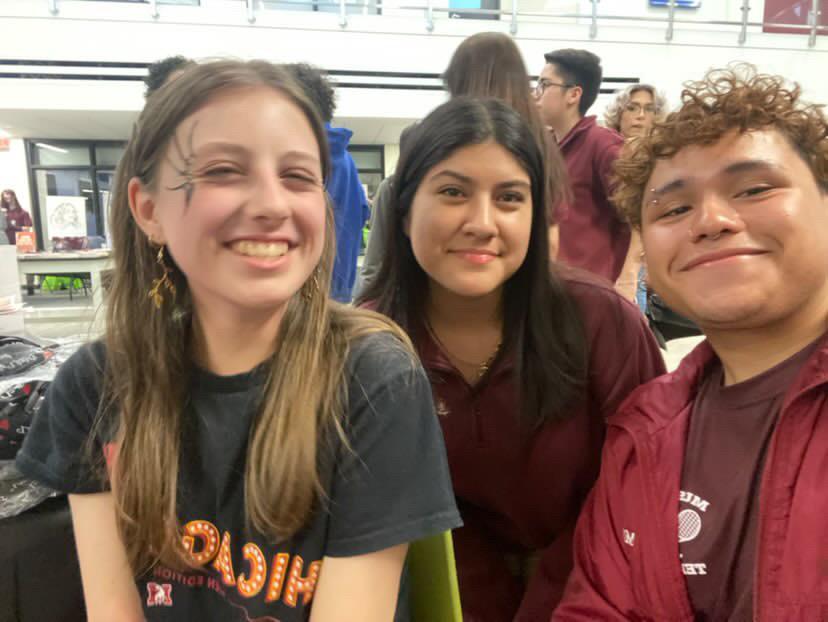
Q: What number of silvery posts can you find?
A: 10